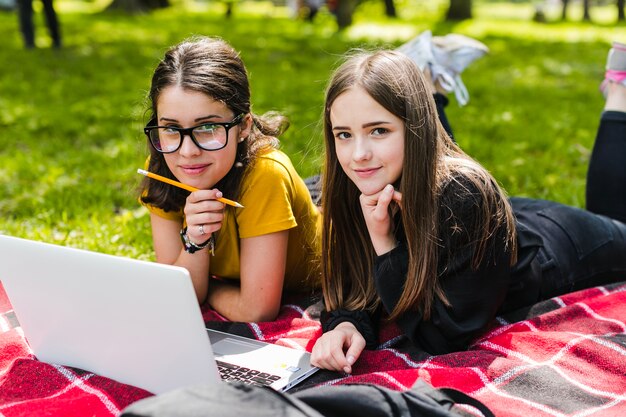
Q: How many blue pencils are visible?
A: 0